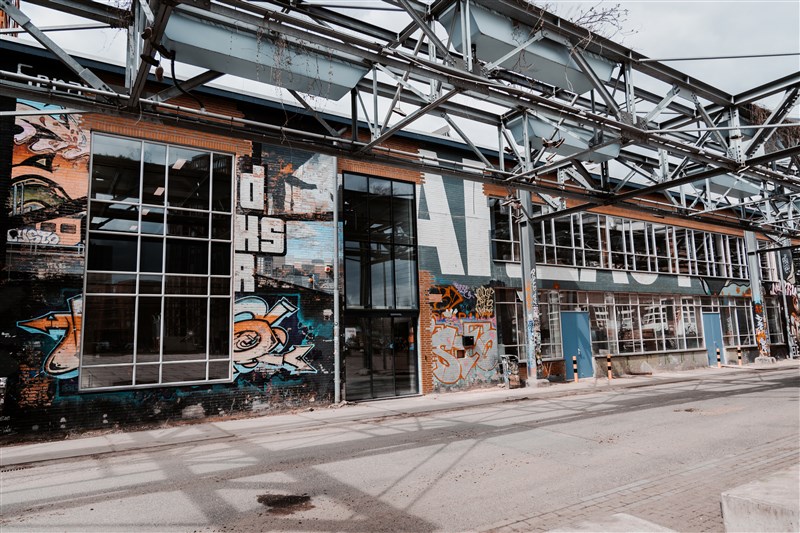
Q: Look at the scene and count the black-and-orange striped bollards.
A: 4